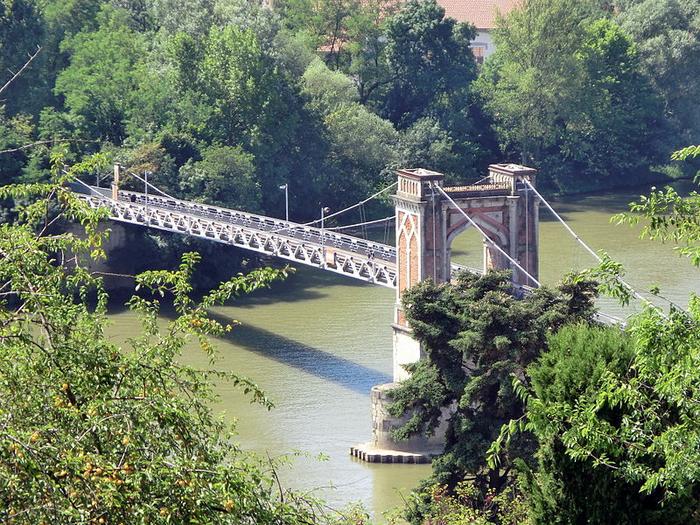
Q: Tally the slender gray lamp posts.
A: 3